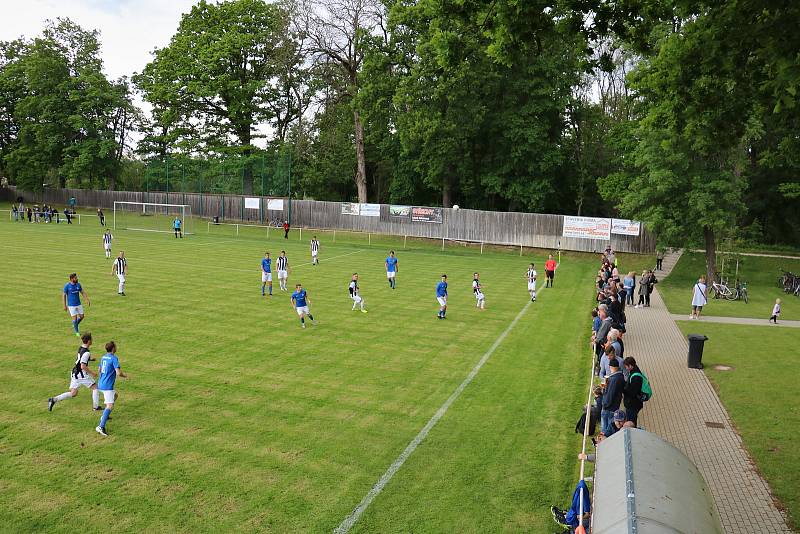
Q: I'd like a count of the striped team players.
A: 8